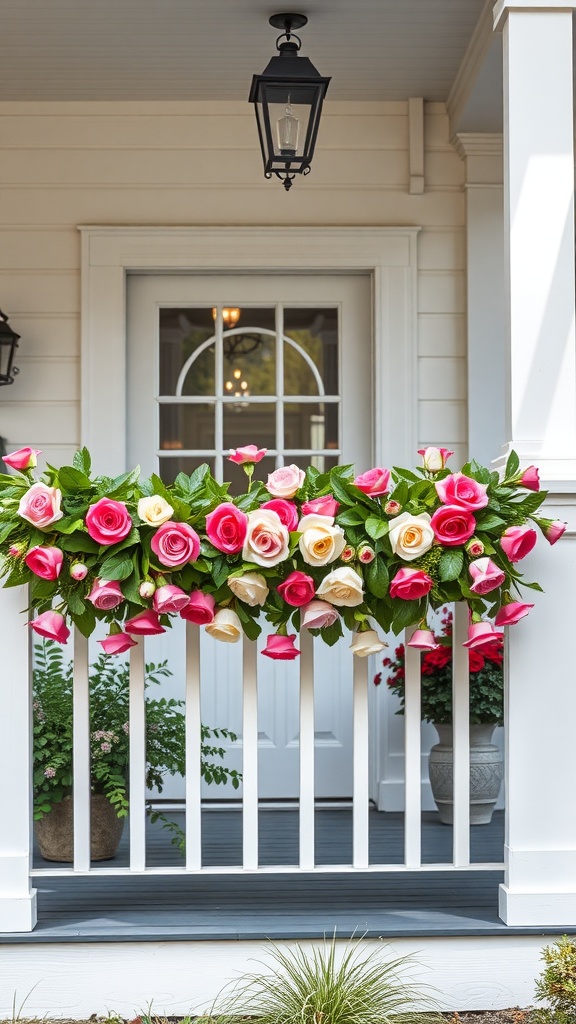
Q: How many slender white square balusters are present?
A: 8